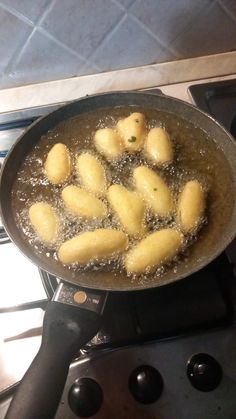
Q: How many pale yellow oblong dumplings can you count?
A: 12